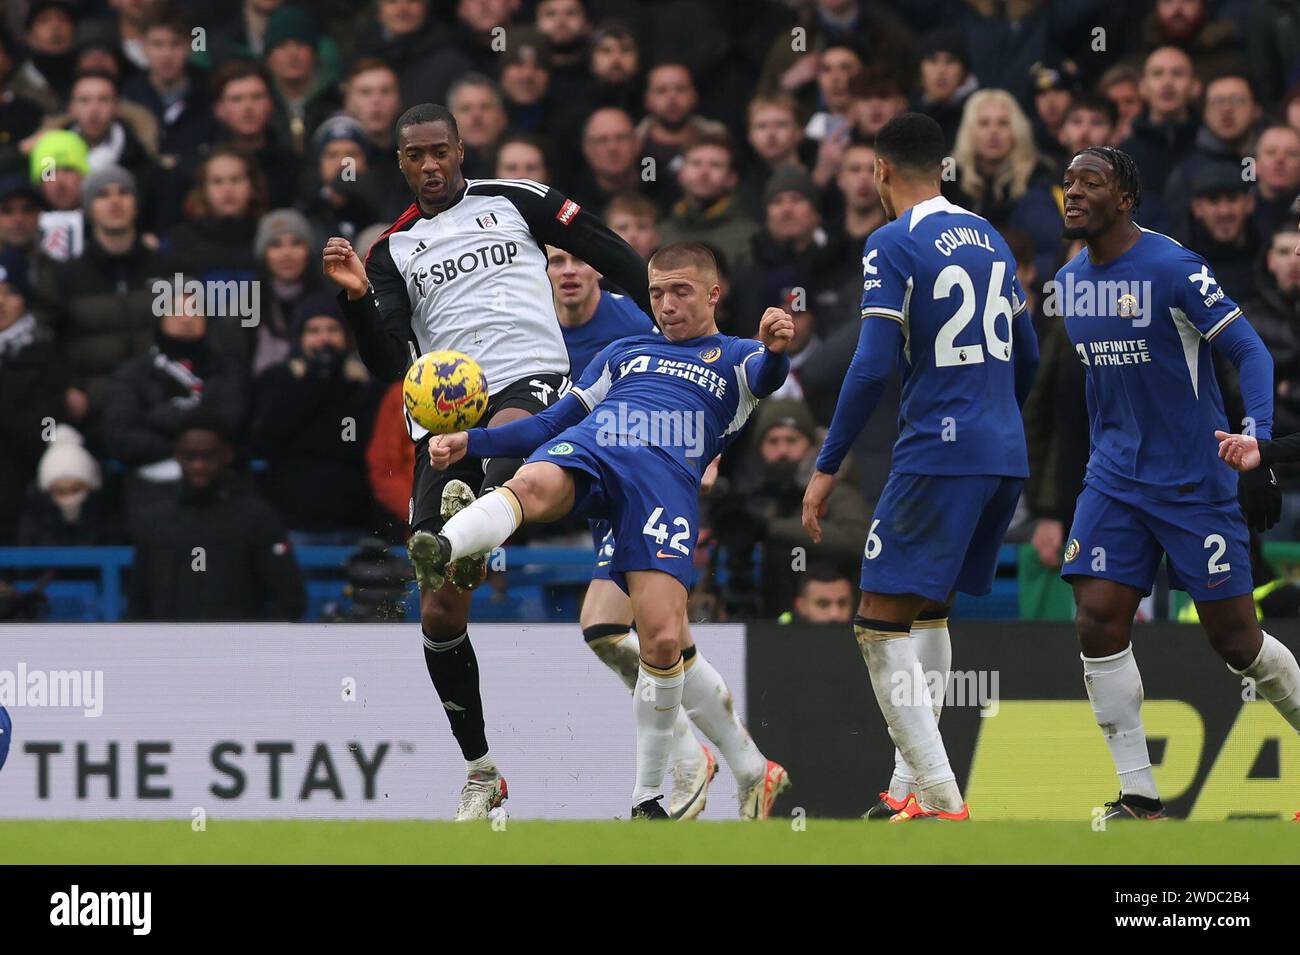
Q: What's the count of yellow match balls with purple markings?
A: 1